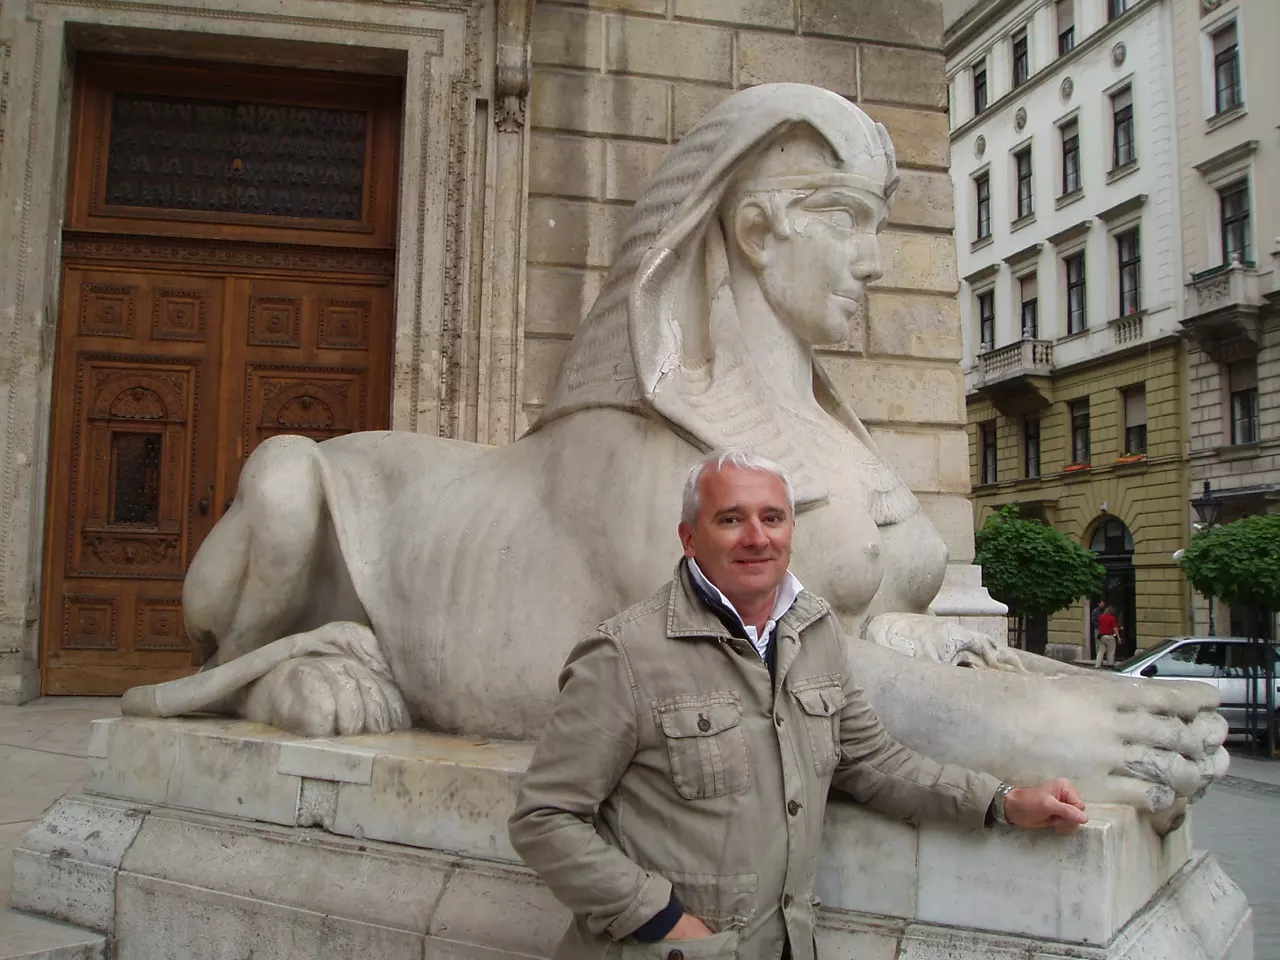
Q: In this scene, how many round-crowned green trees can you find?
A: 2